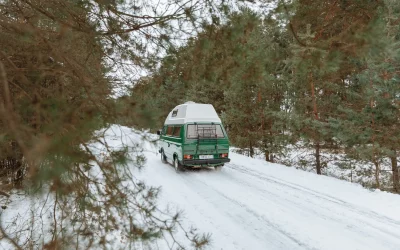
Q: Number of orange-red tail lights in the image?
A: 2